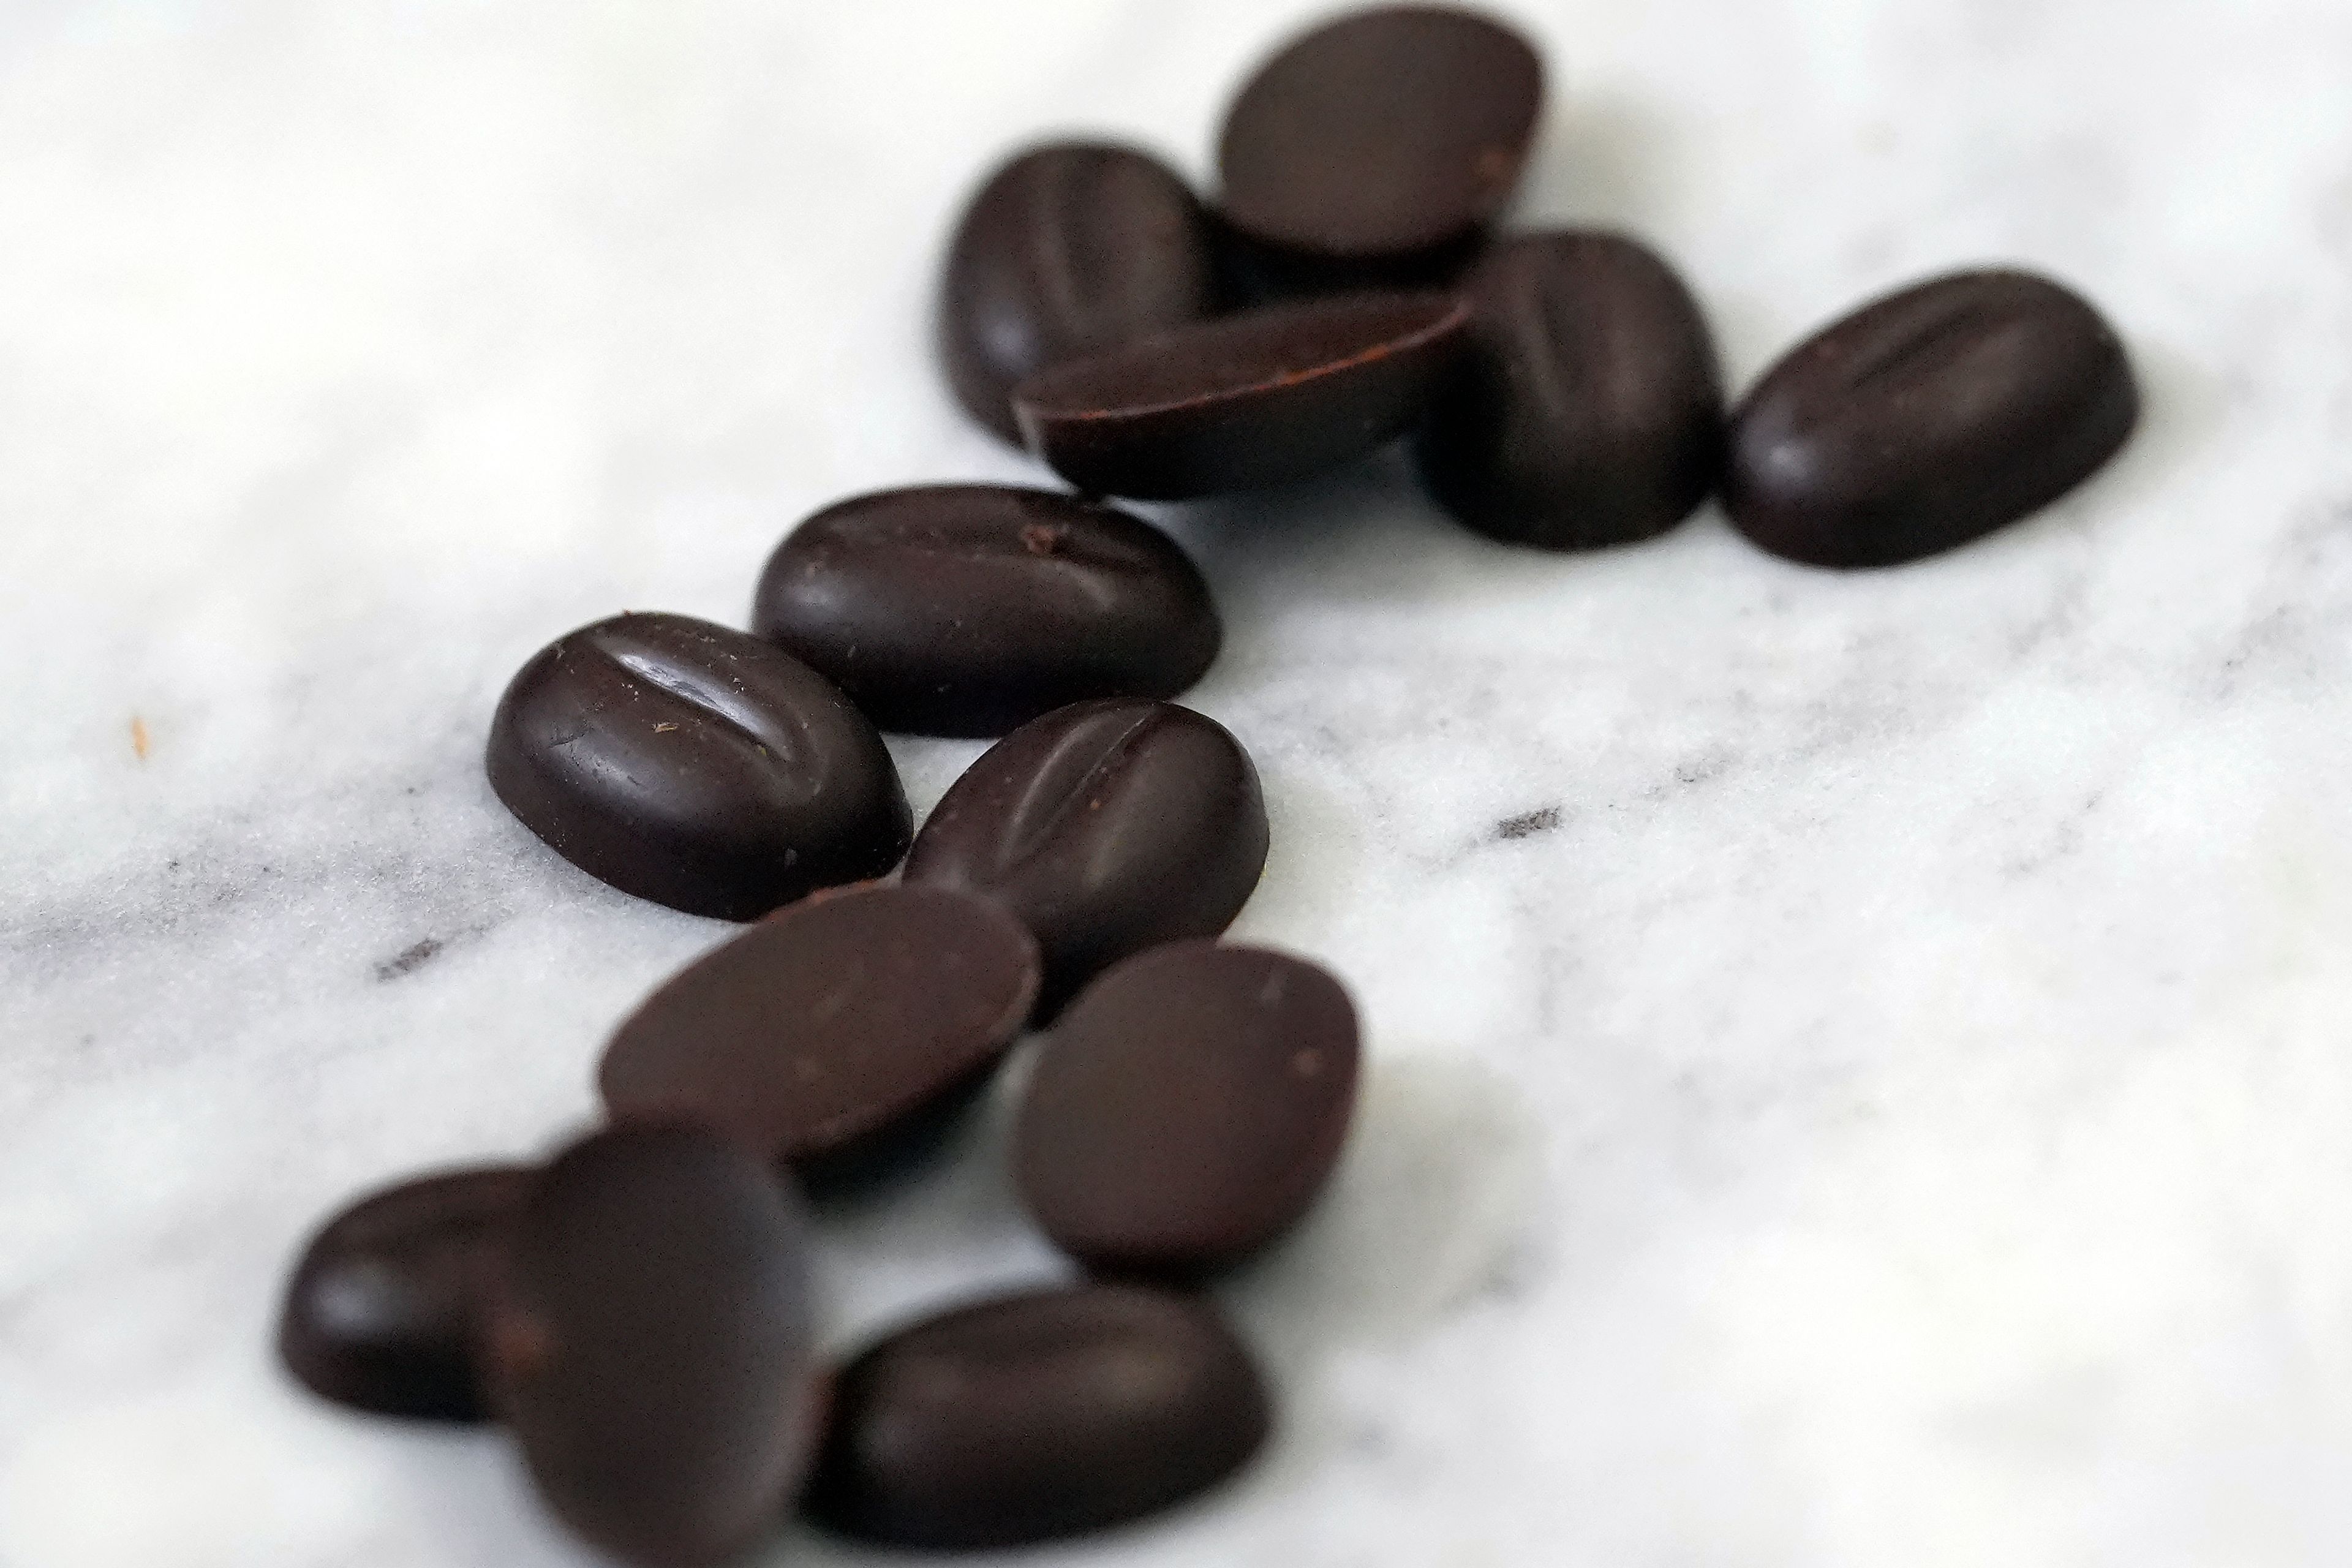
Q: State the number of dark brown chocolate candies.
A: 13